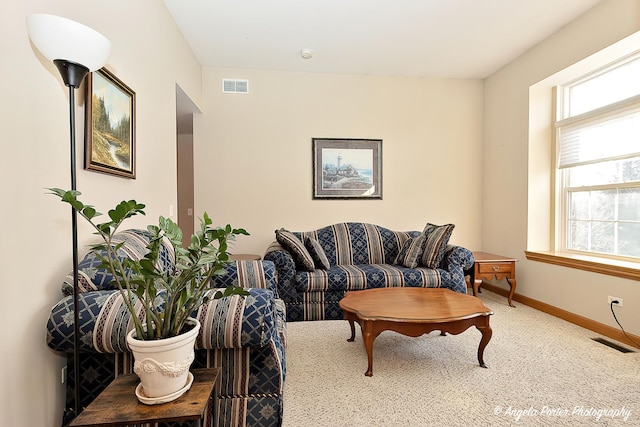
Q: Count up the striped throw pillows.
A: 4